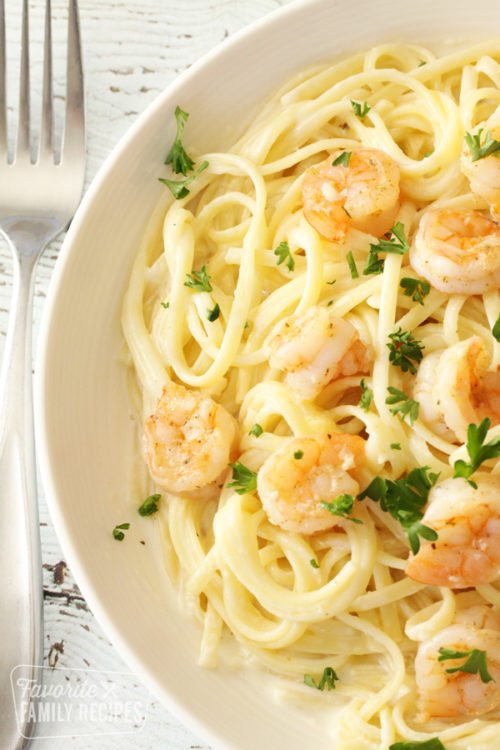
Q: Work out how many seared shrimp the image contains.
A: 9